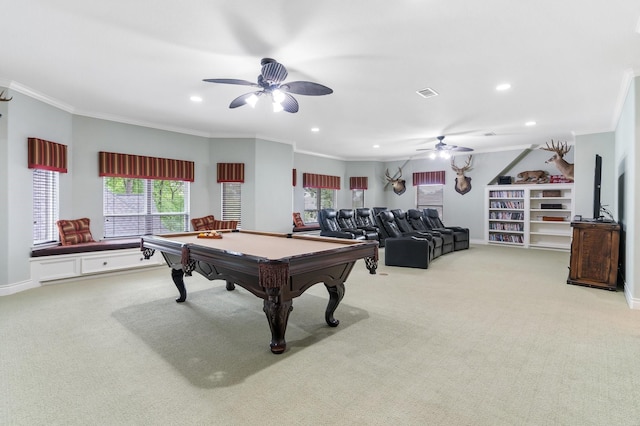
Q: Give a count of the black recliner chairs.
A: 8